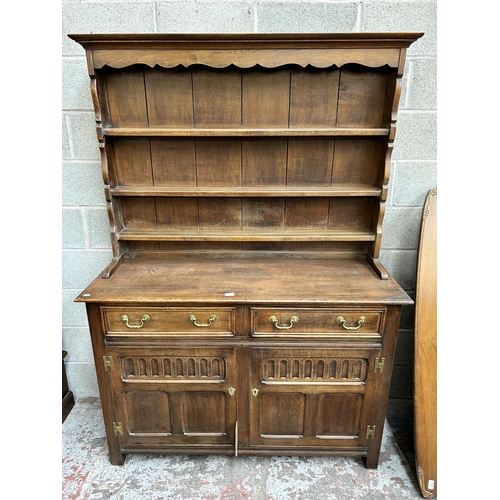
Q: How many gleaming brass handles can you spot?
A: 4